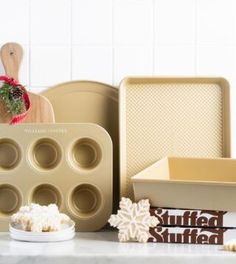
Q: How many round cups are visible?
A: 6